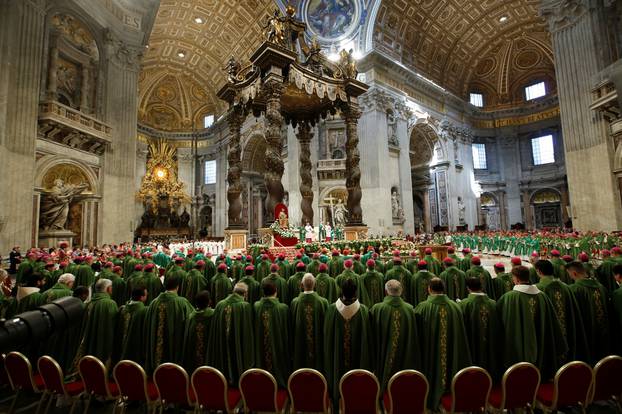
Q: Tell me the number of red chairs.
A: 14